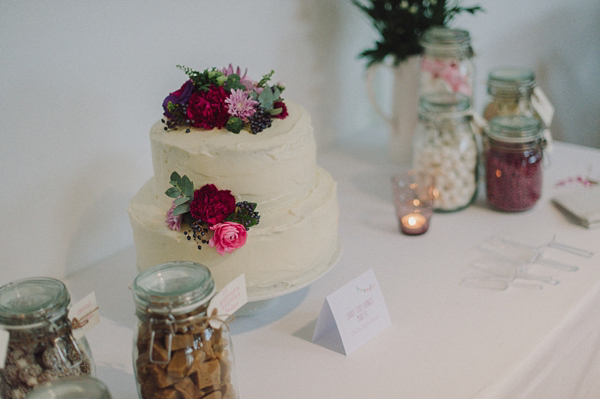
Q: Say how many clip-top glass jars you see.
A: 7